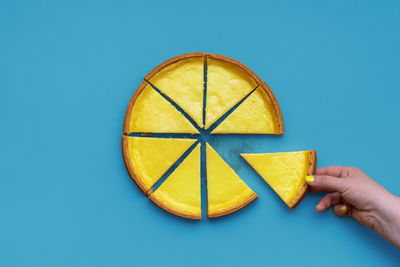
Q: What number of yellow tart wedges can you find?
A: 8